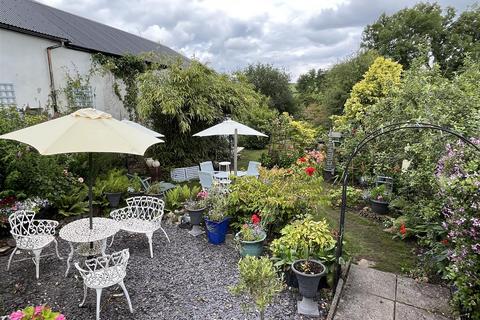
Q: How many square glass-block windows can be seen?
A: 2